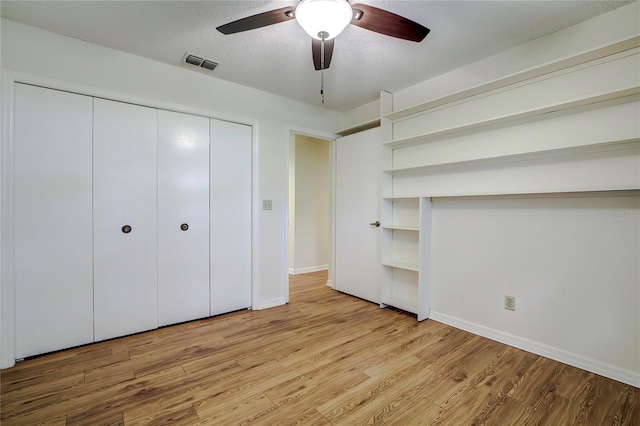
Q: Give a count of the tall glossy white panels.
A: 4